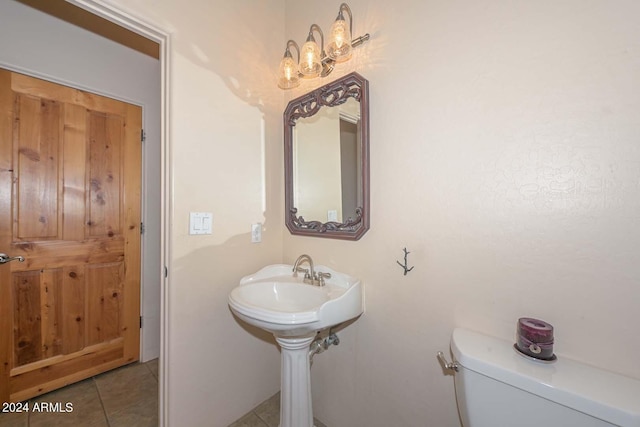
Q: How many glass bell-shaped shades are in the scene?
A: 3